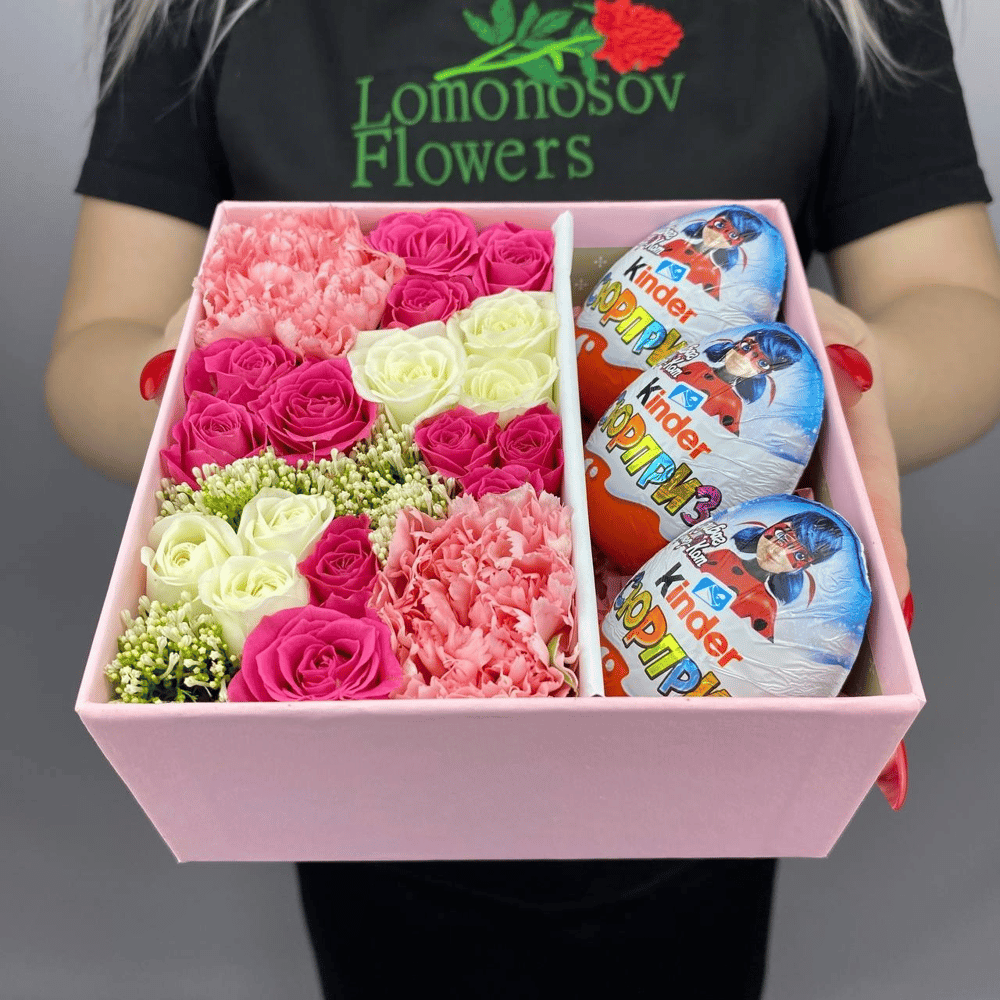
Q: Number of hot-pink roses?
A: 11